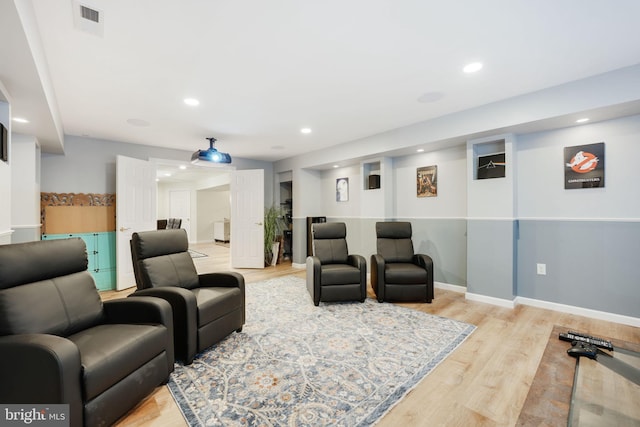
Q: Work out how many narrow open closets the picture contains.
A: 1